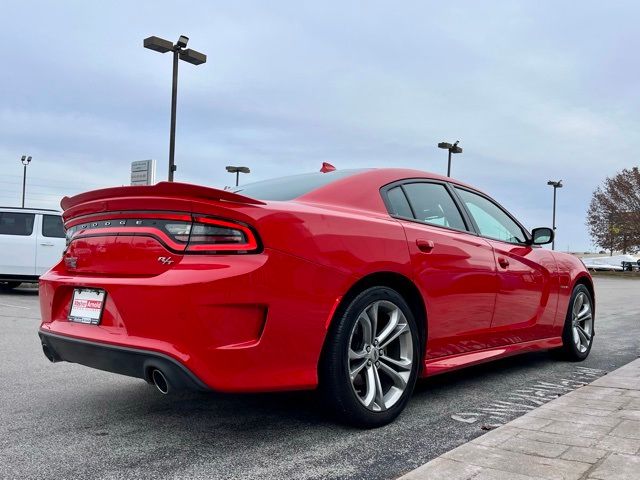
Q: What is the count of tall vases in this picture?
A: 0